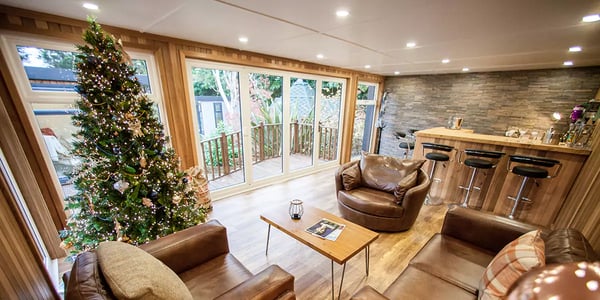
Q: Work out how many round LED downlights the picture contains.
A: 12